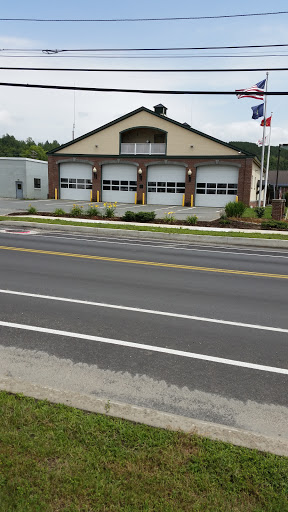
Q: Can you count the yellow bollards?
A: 8